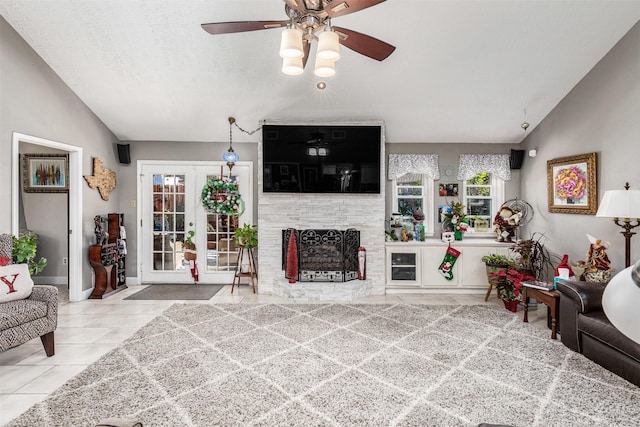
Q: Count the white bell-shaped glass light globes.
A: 4